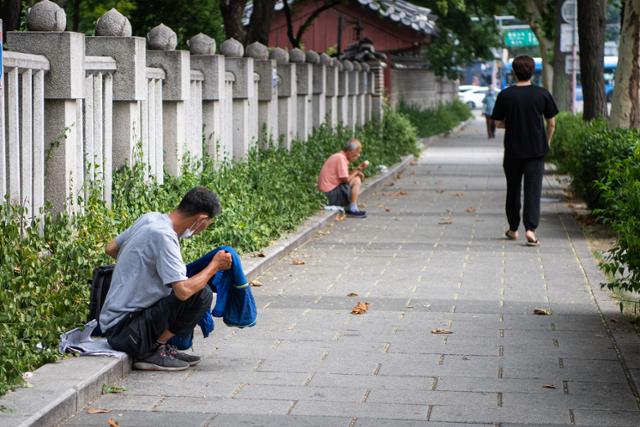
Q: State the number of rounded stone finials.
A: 14